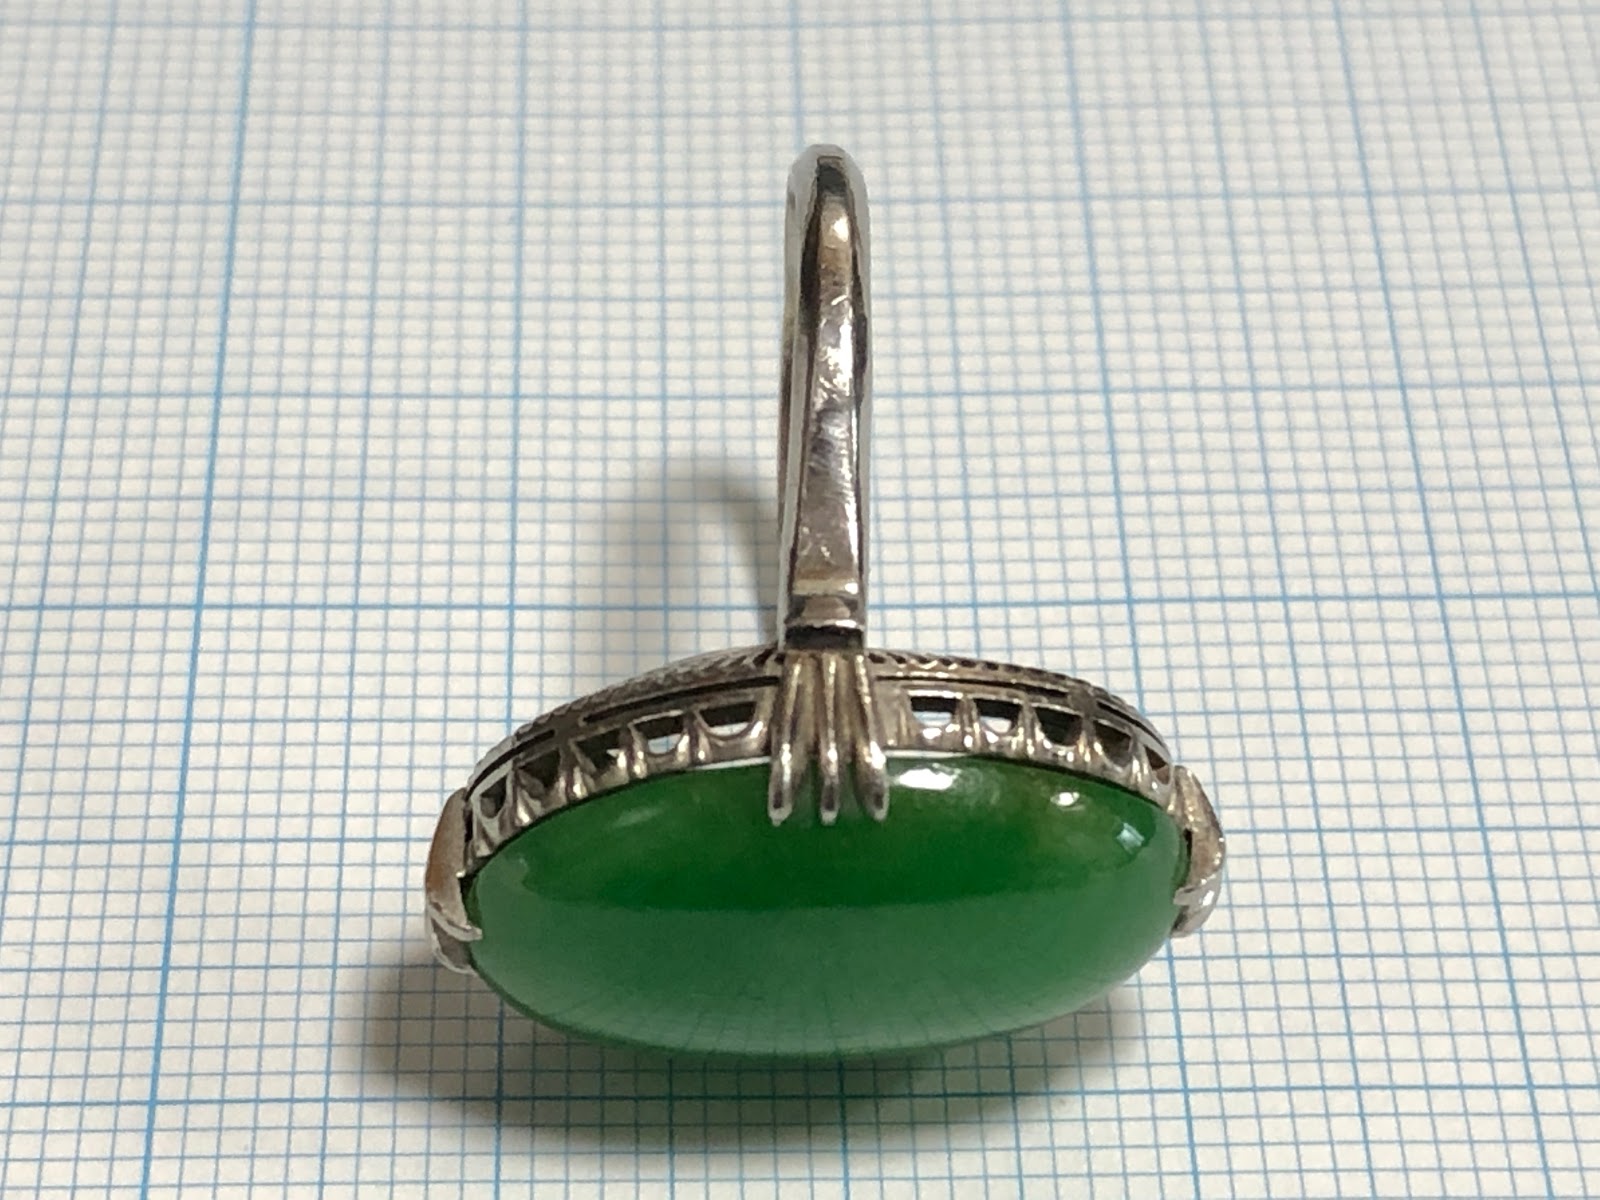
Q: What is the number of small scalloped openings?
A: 10